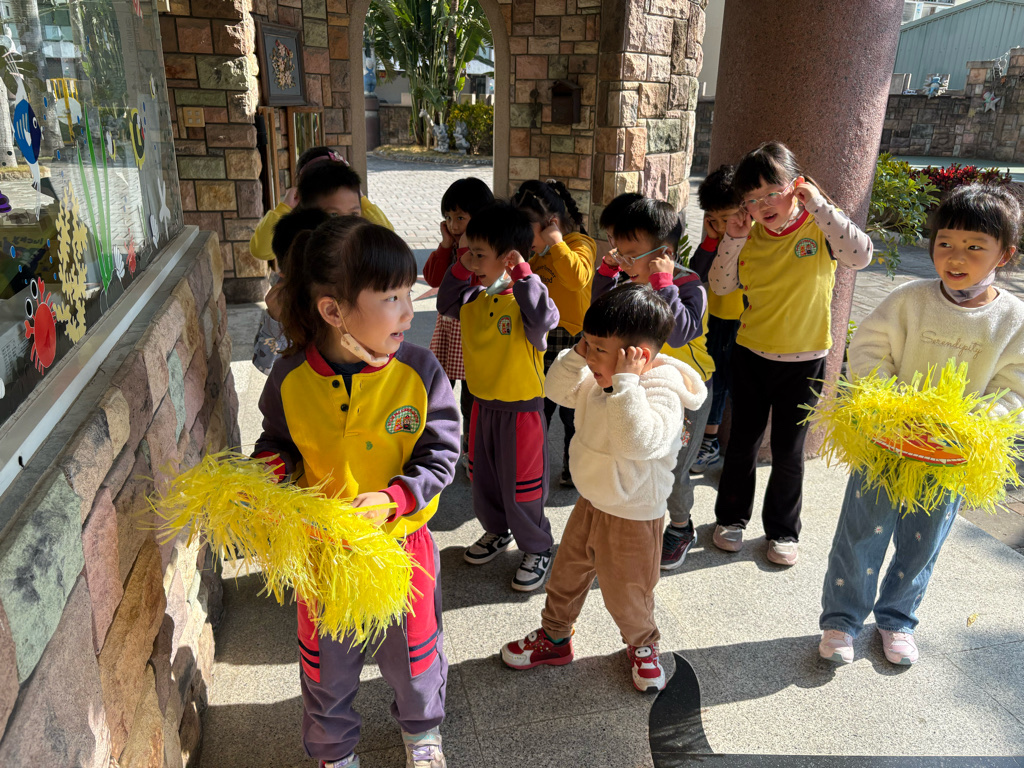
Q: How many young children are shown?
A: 13